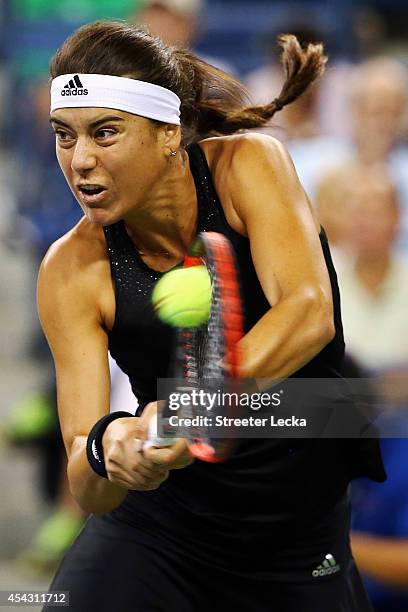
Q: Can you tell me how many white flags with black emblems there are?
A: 0